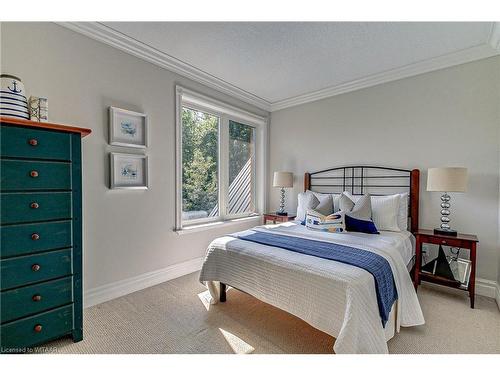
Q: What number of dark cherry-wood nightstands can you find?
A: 2